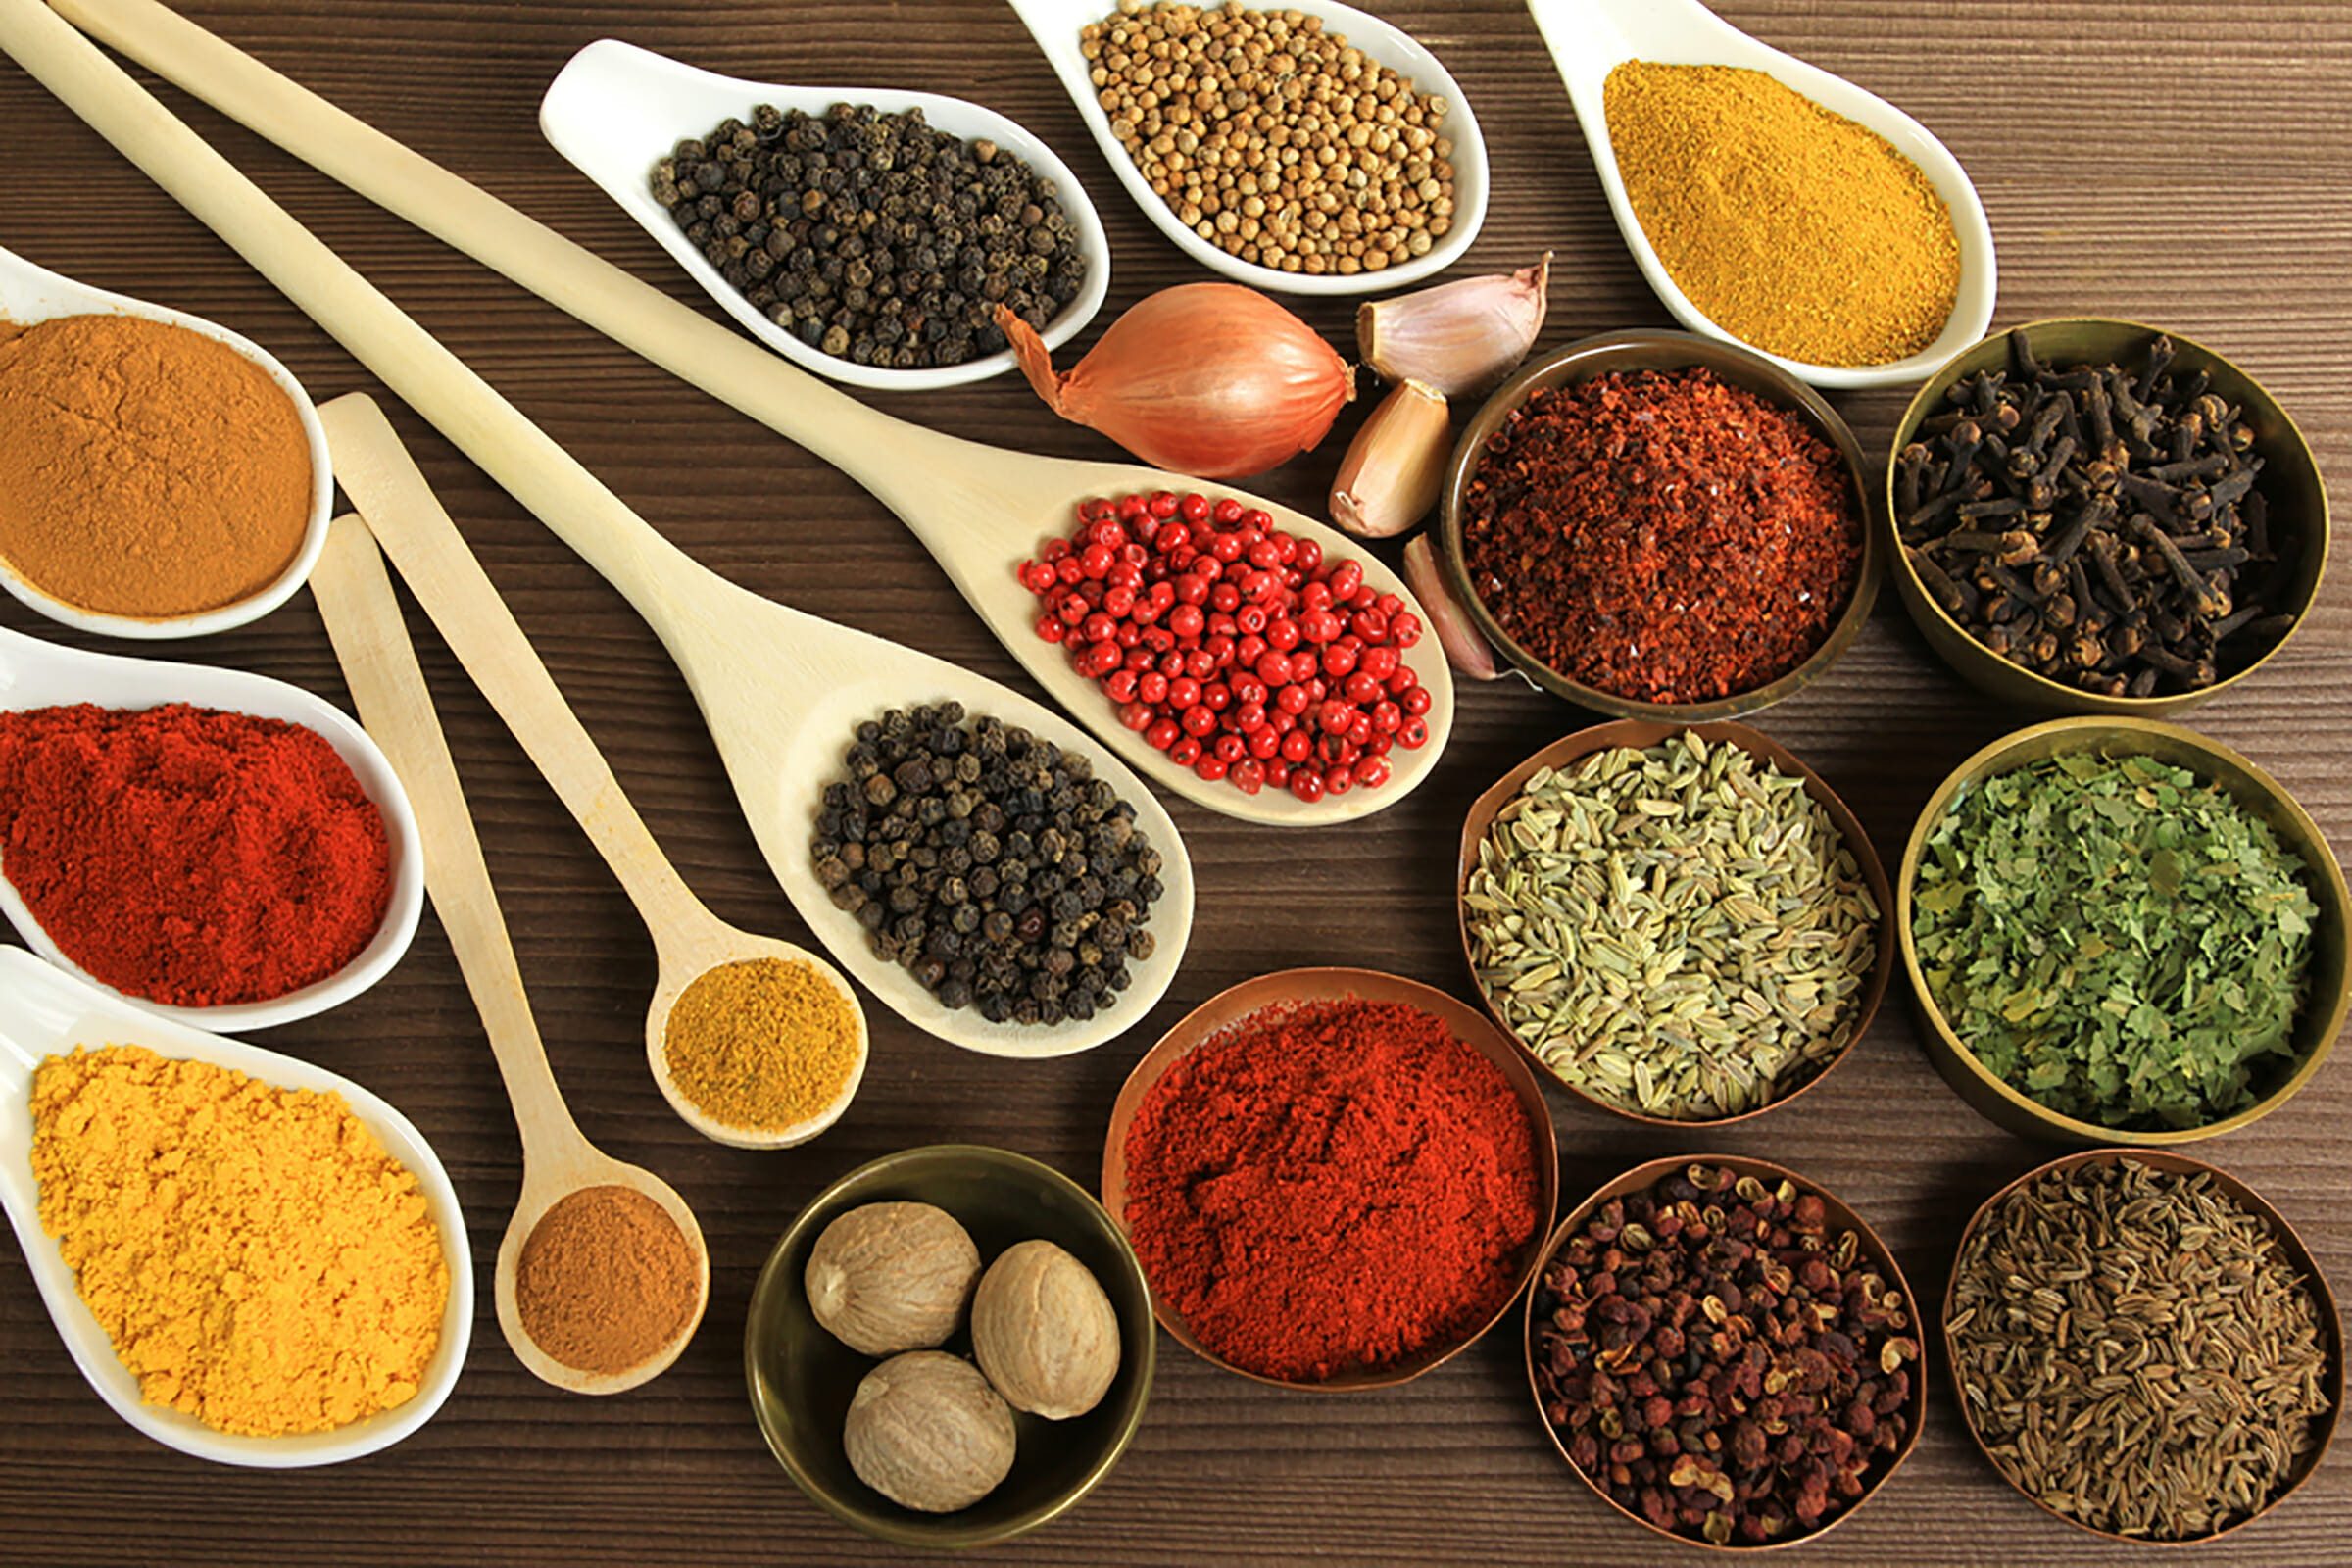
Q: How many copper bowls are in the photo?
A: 4